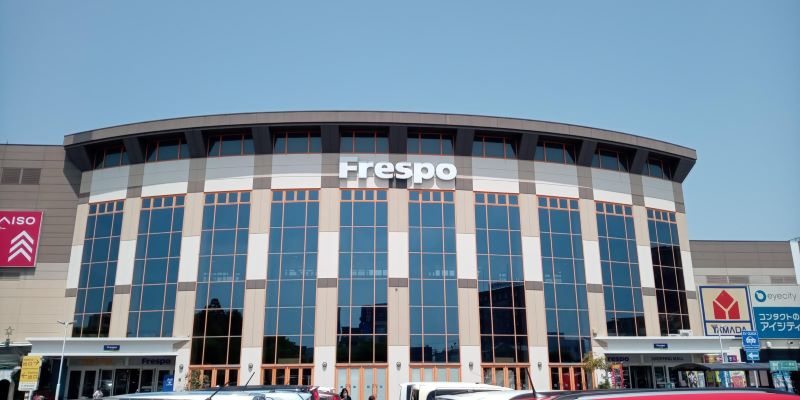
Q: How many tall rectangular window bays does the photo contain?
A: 10